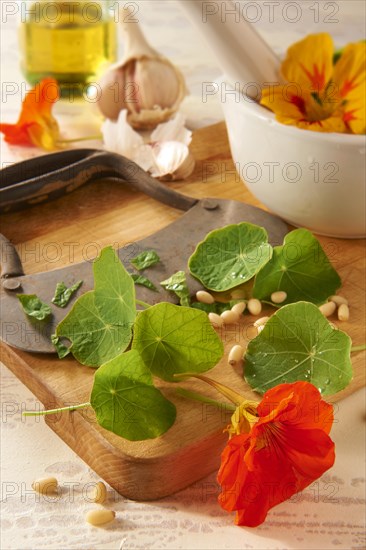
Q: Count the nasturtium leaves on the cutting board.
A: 7